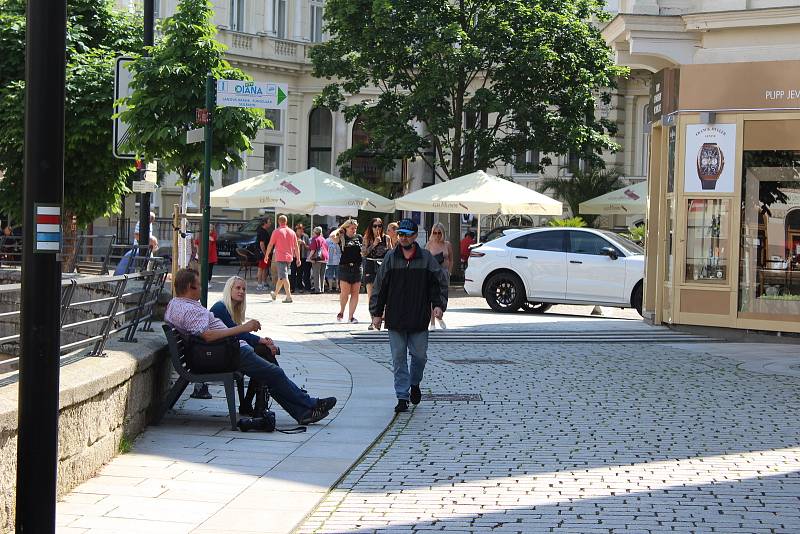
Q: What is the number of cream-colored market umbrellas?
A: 4